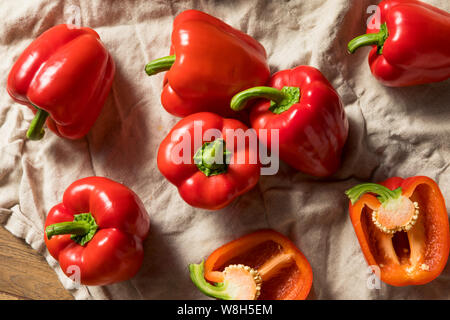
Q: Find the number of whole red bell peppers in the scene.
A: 6